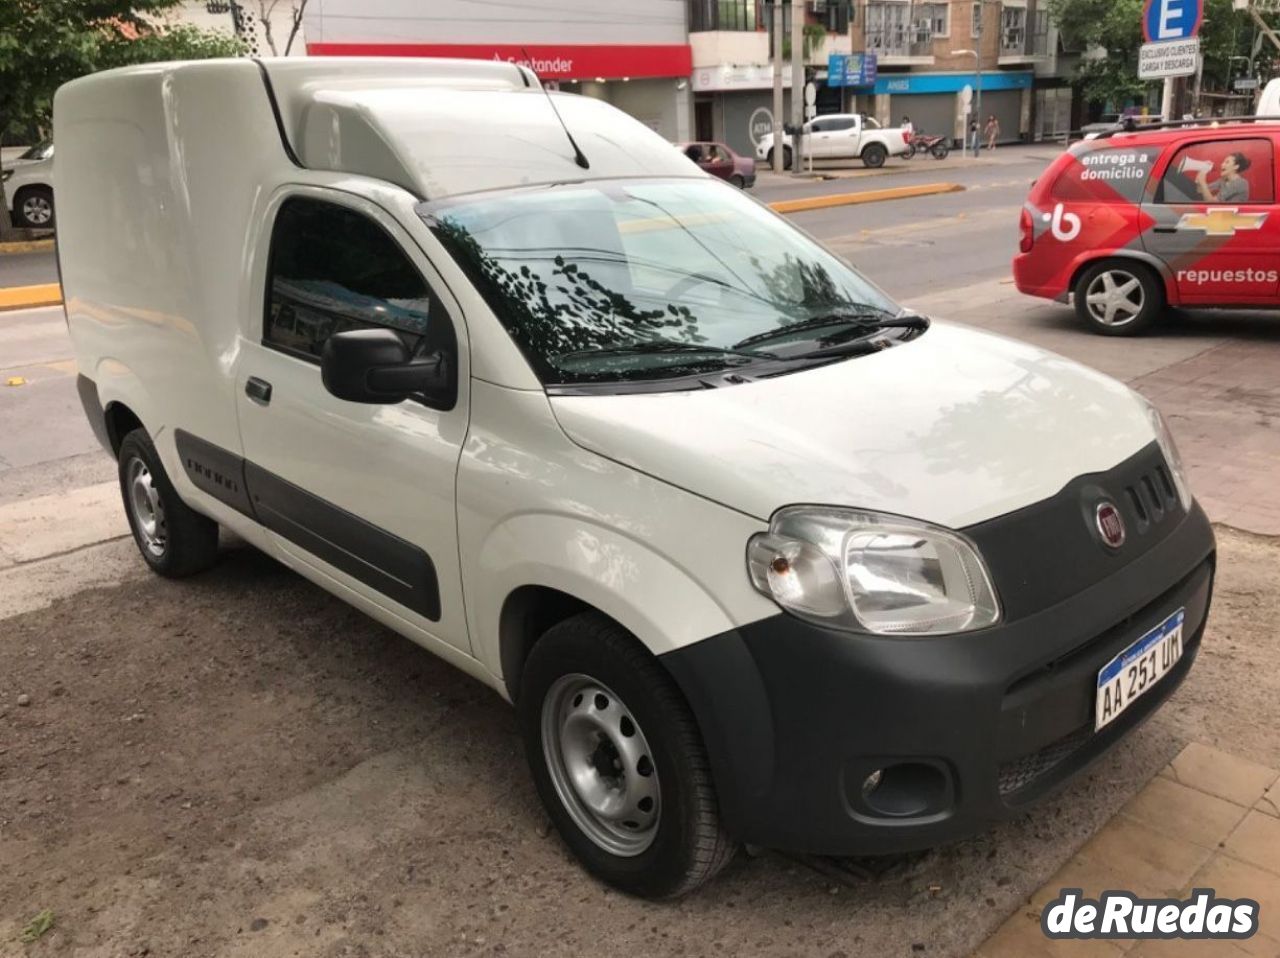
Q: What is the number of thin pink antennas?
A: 0